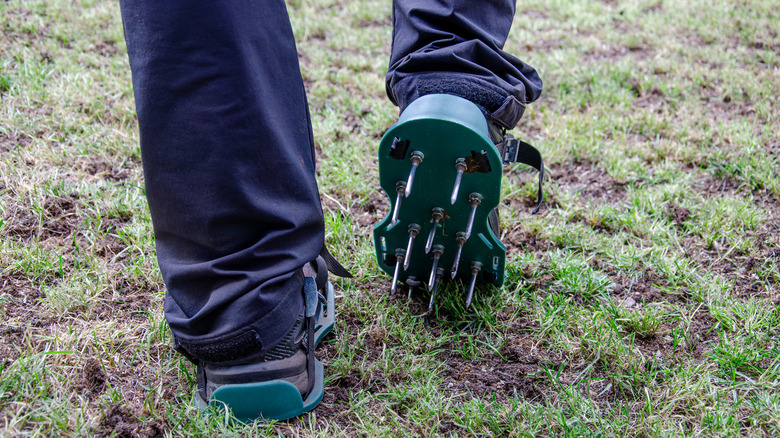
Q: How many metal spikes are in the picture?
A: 12